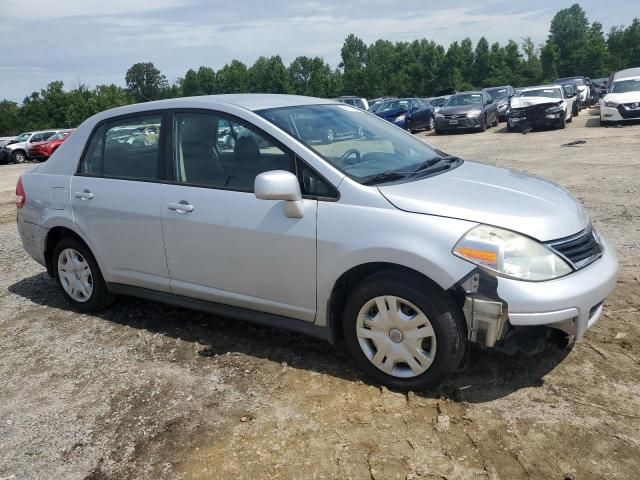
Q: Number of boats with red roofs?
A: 0